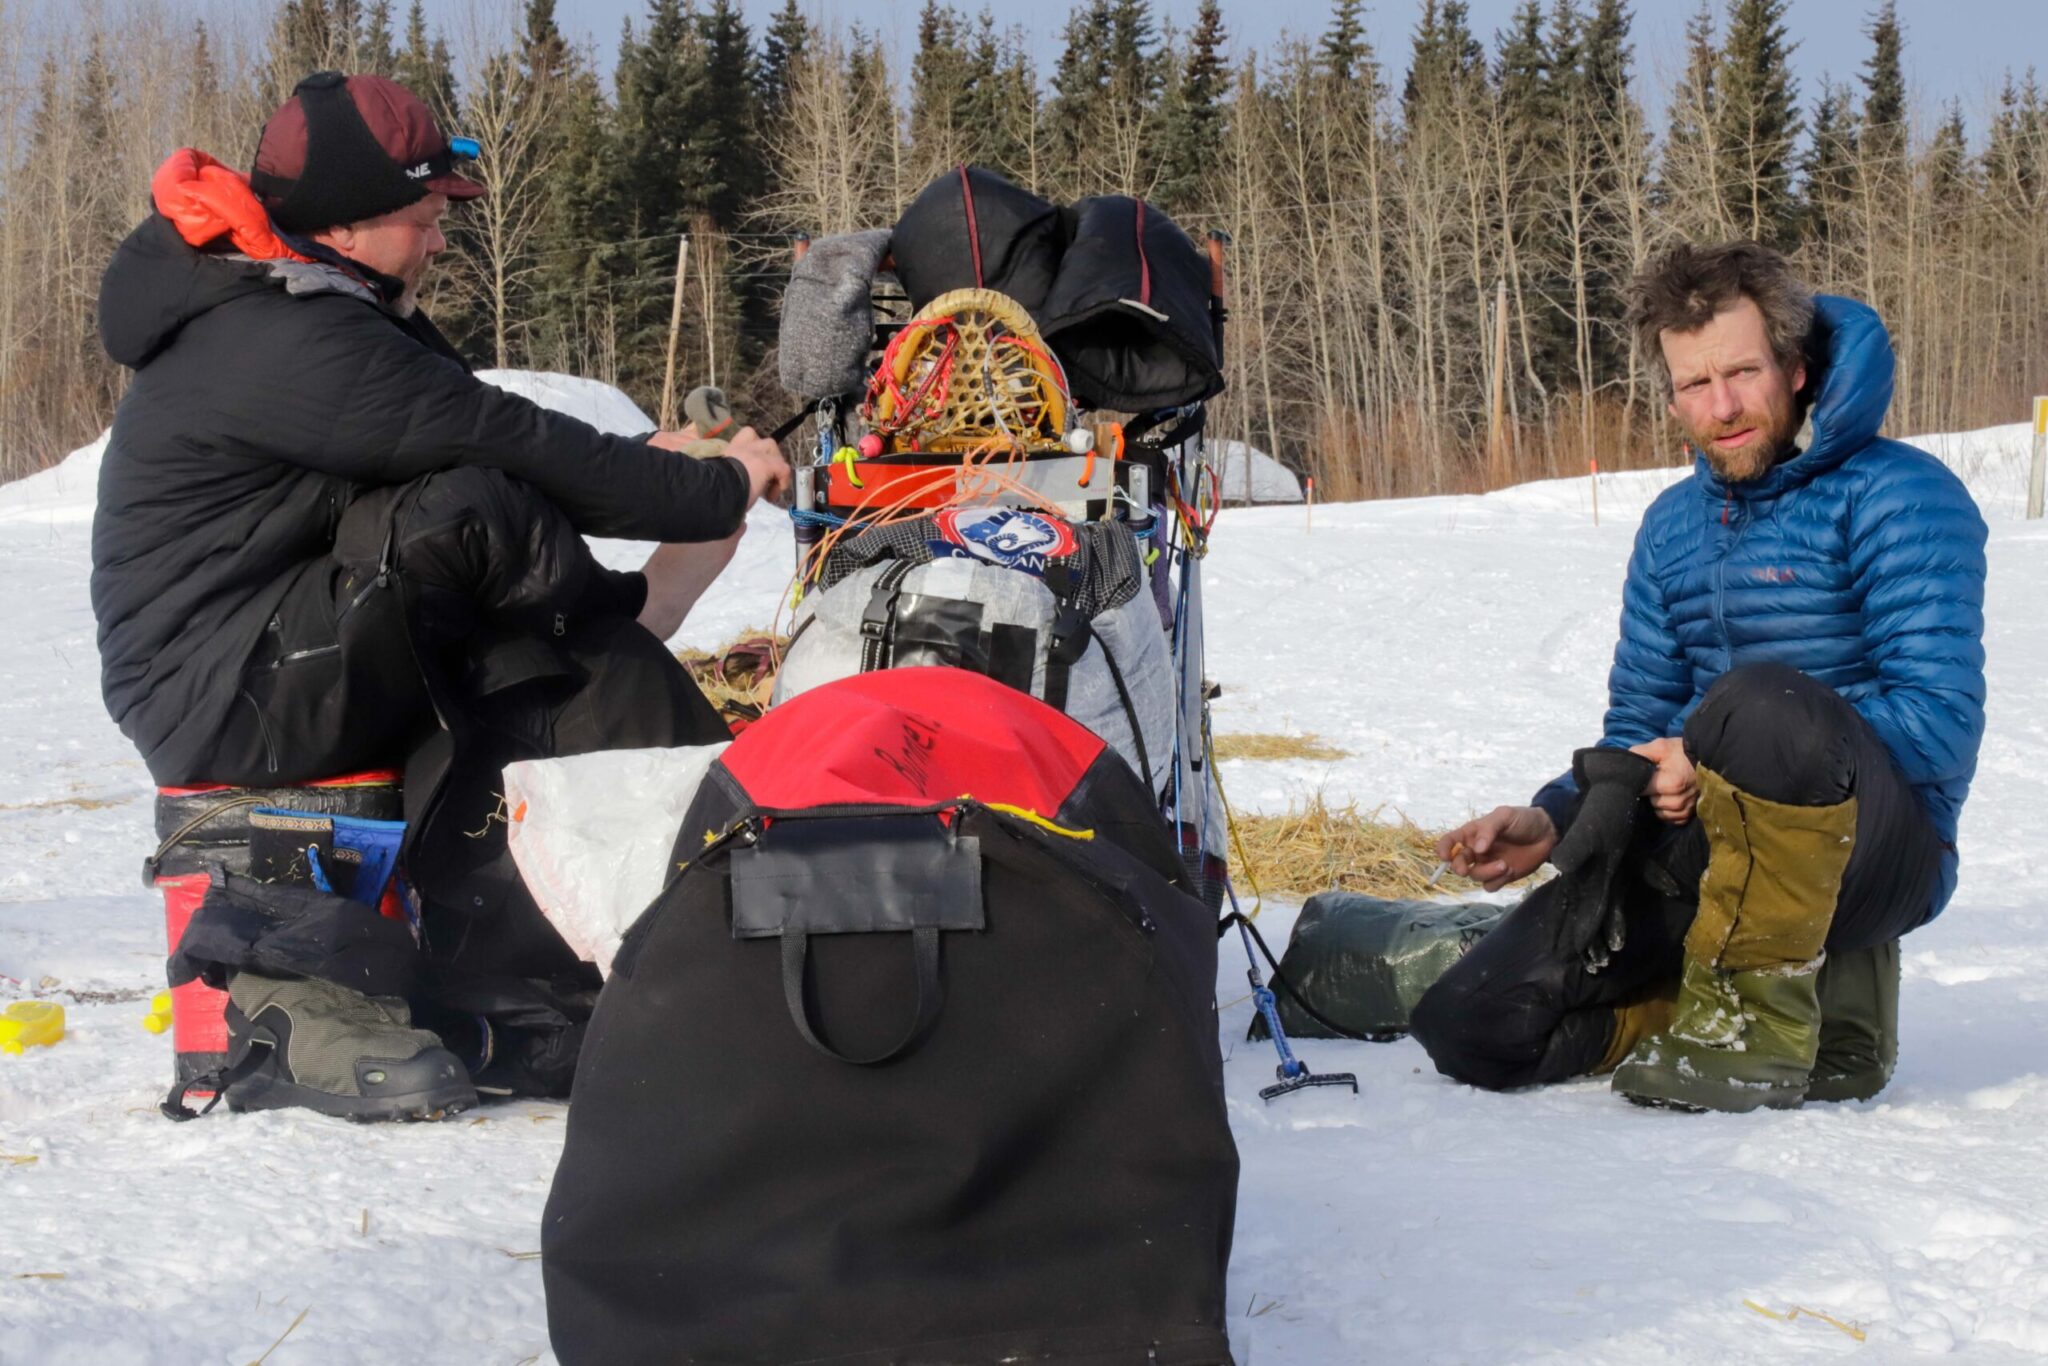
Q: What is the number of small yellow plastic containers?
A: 2